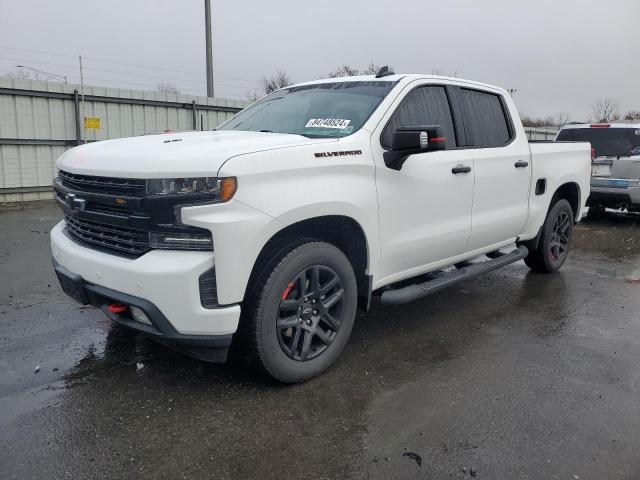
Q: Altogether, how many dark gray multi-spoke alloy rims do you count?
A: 2